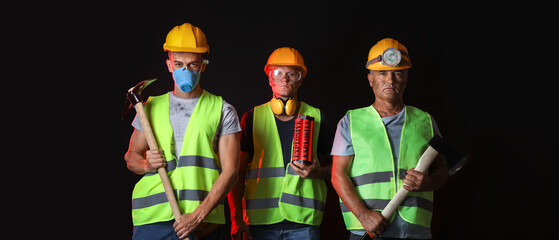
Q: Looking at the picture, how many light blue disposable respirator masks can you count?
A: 1